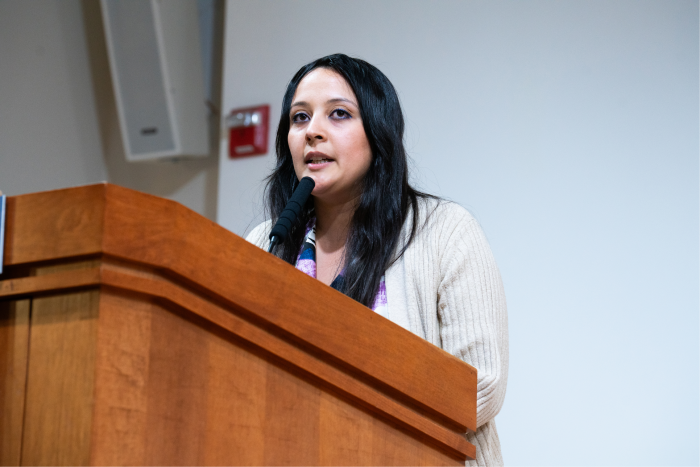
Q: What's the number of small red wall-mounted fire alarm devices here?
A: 1